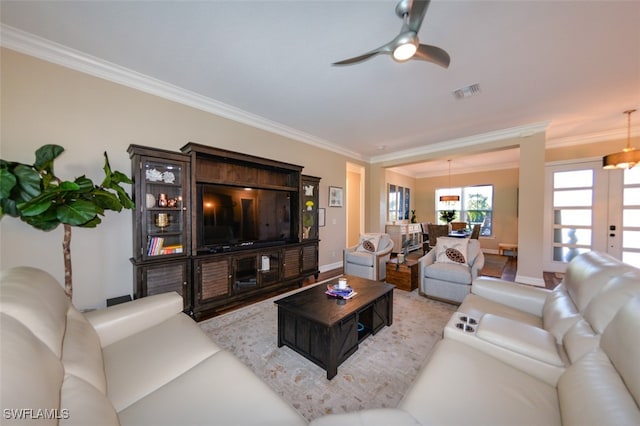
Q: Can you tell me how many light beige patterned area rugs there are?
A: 1